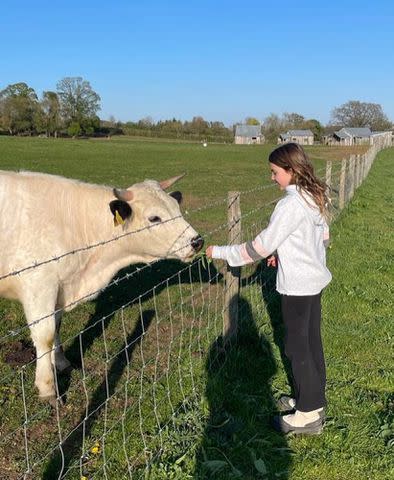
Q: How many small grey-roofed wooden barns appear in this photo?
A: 3